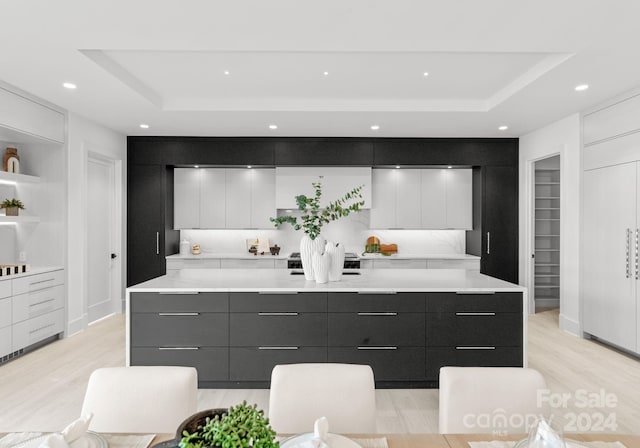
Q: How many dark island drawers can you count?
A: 12